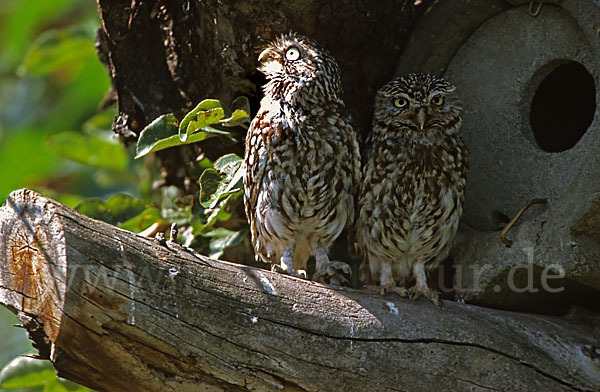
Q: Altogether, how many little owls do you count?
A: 2